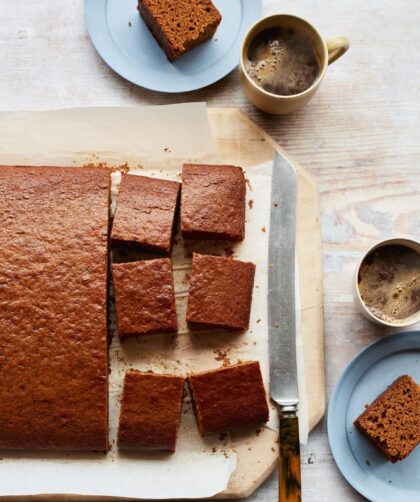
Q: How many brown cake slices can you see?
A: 8